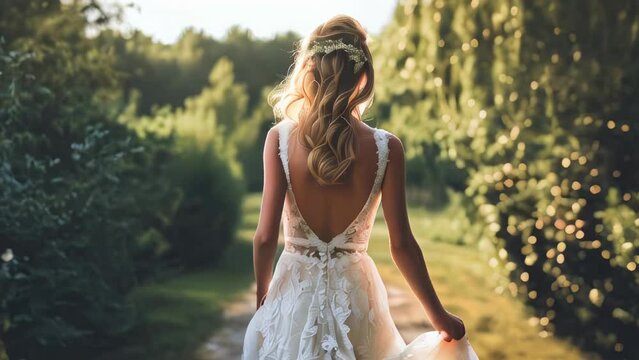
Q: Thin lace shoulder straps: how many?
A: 2